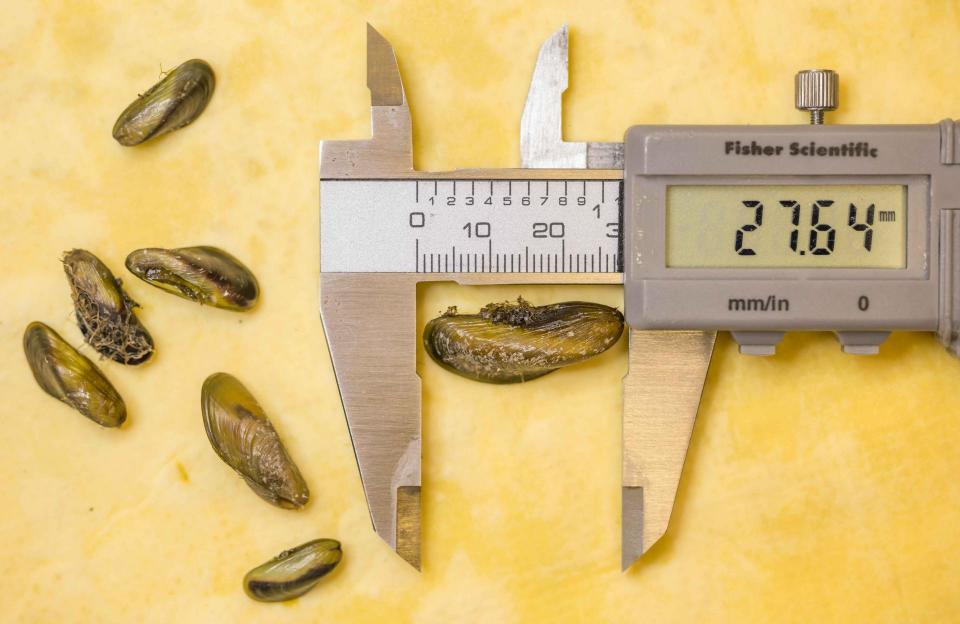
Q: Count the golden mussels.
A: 7